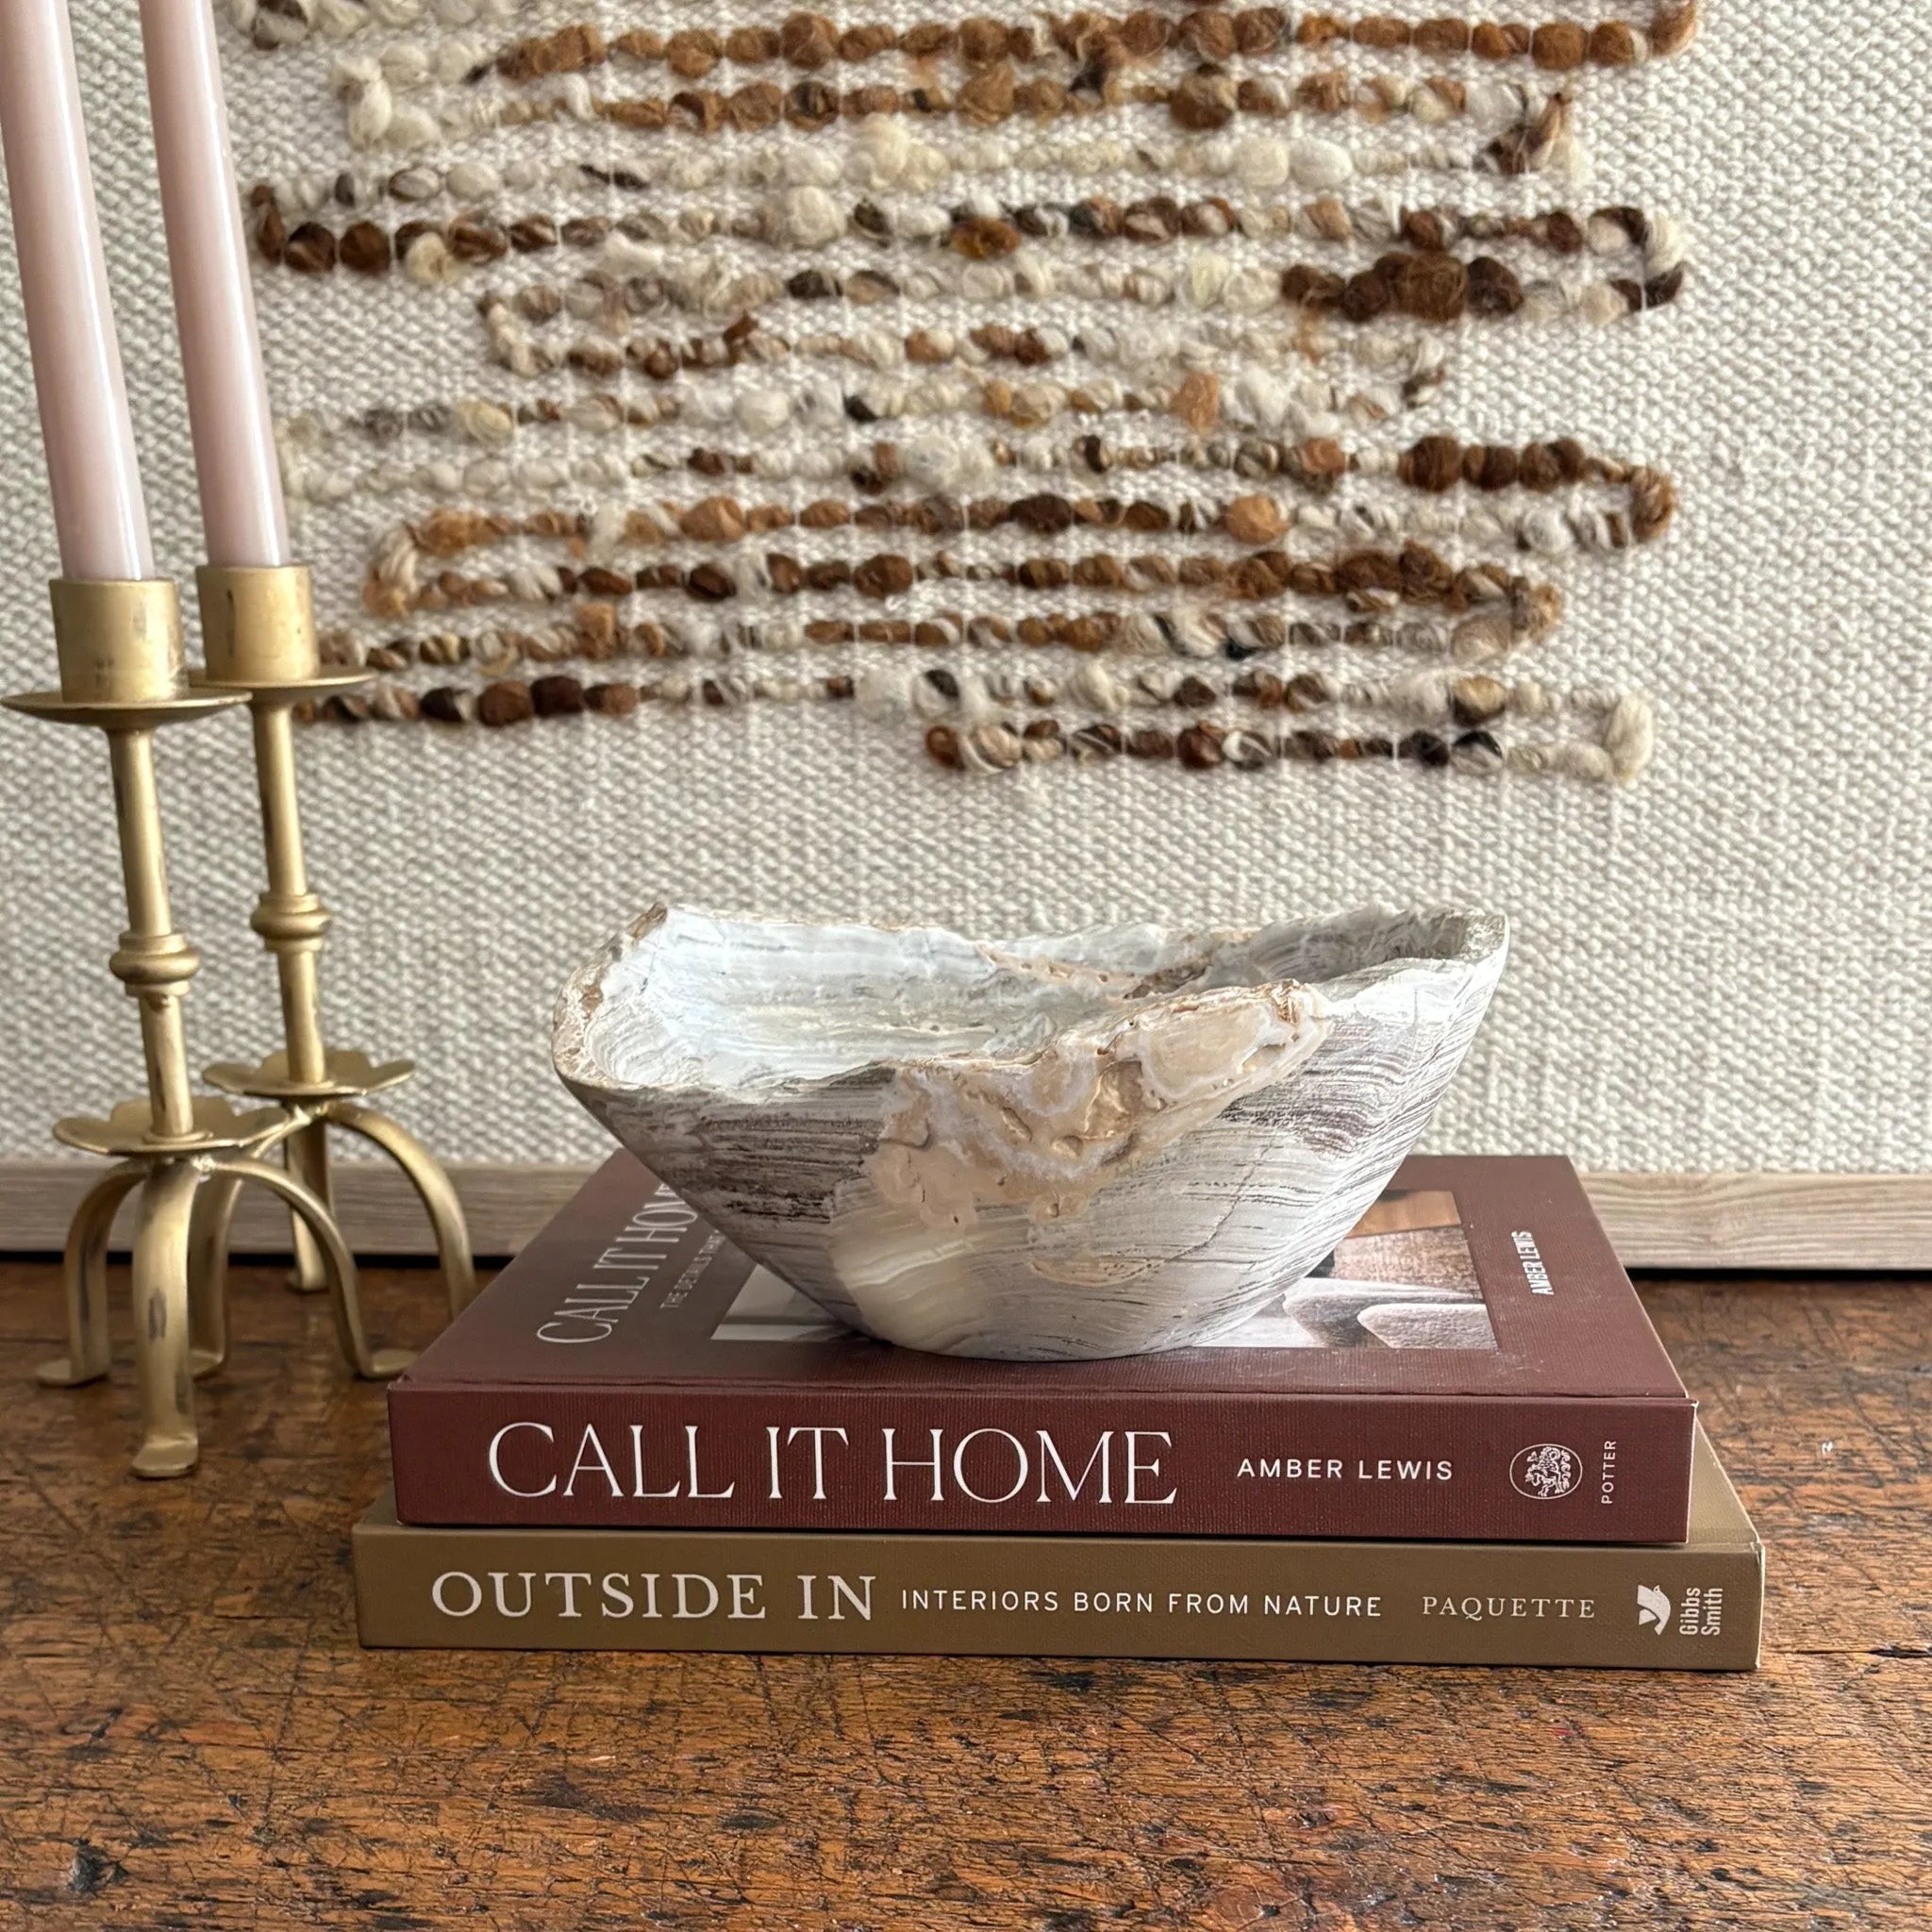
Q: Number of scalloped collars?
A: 2